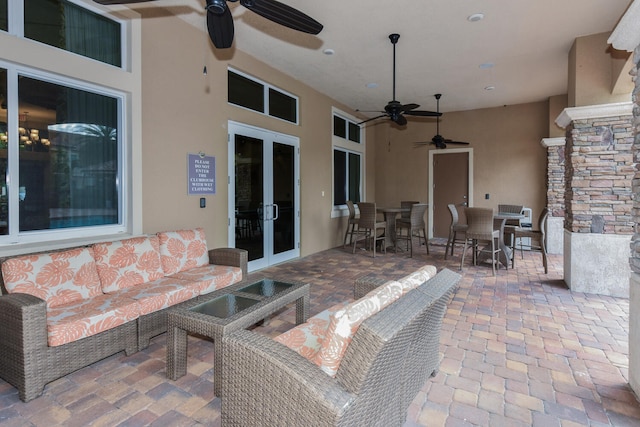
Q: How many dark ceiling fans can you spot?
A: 3